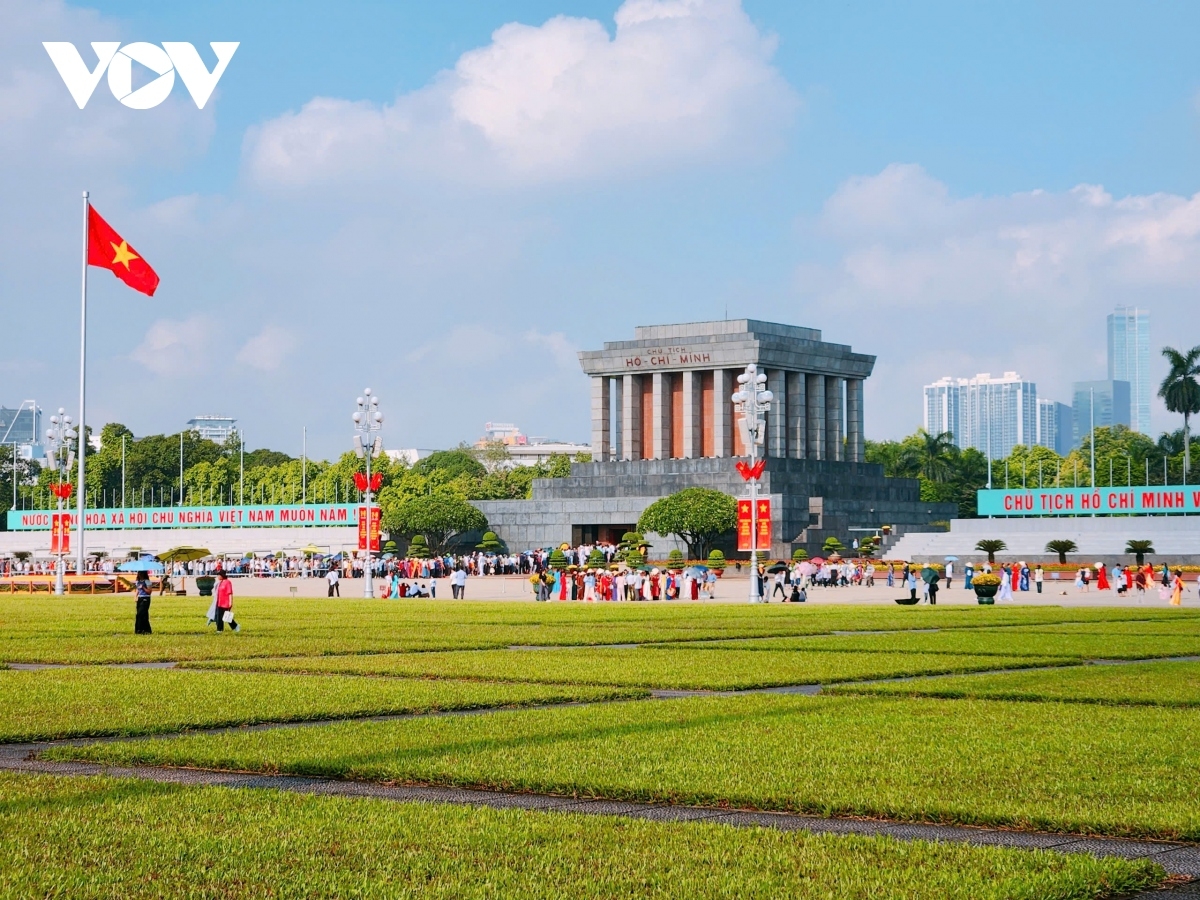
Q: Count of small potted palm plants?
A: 3